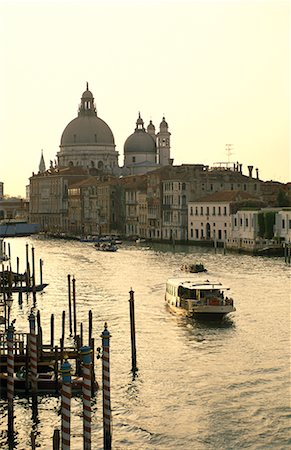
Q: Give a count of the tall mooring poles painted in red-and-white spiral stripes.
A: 5